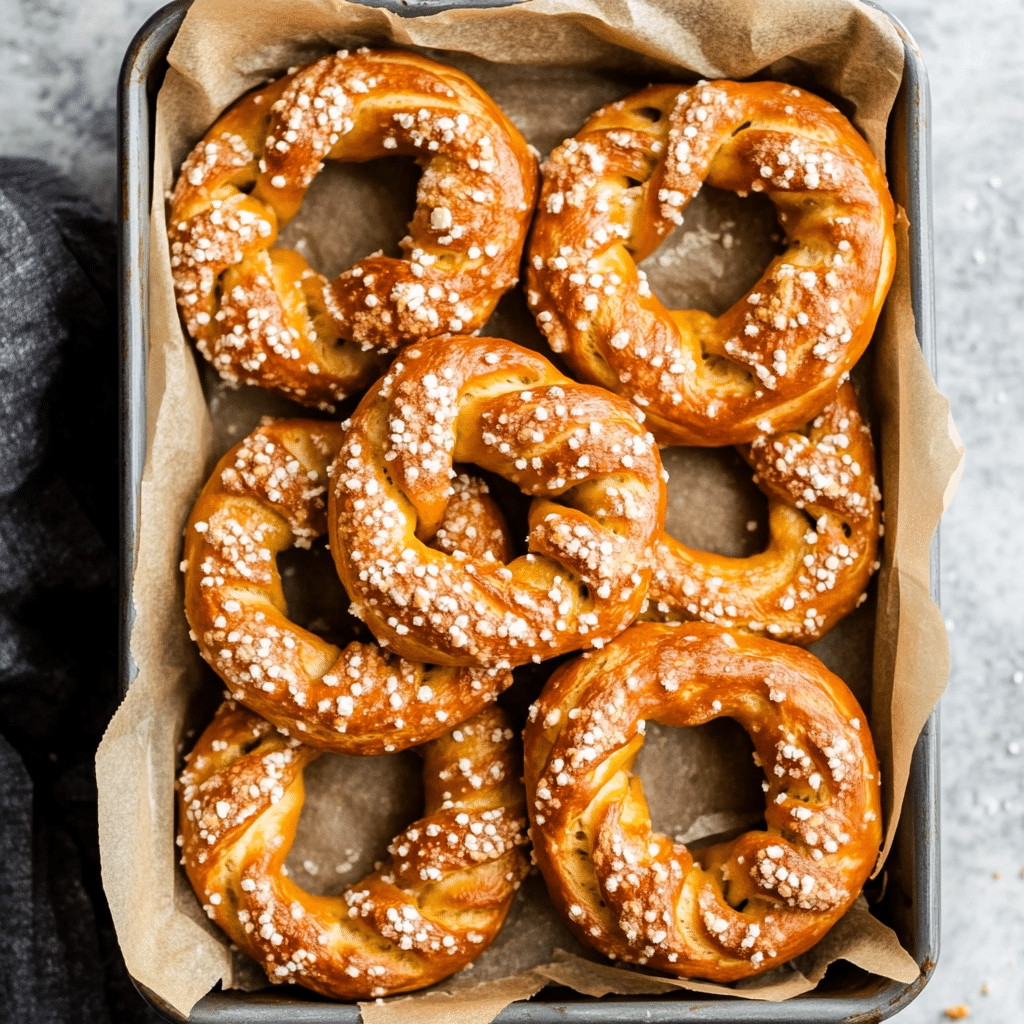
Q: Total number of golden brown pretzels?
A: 7